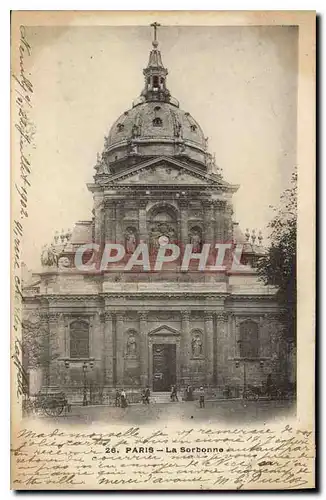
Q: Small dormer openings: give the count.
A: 6